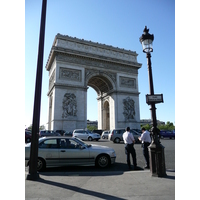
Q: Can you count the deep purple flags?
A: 0